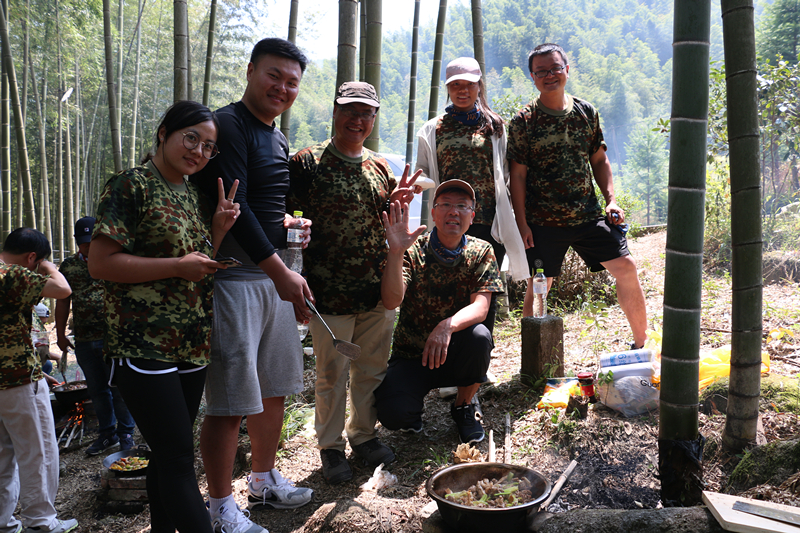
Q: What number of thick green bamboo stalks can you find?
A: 2